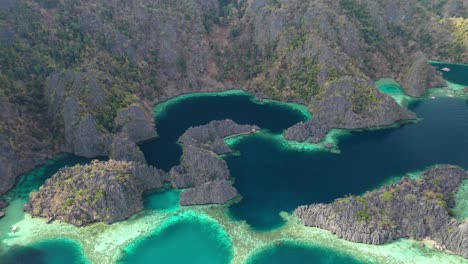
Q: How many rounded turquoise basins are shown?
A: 3